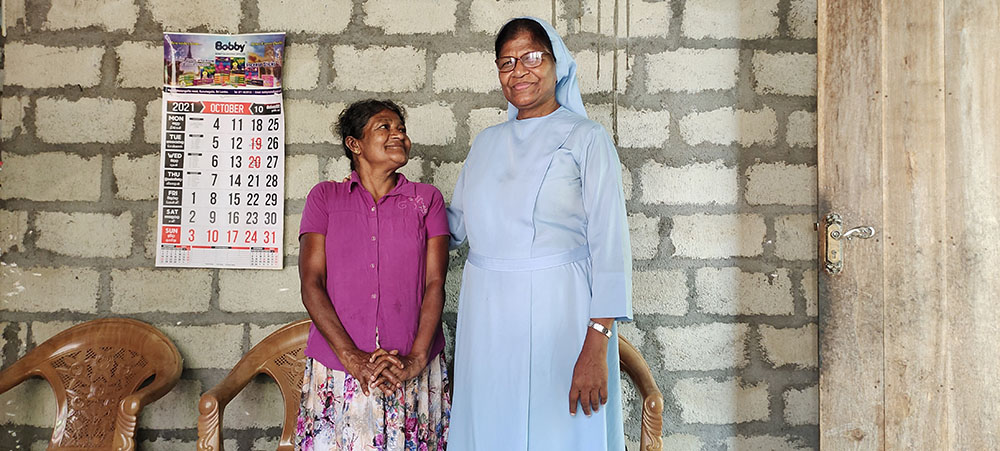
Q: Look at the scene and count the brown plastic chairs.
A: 3